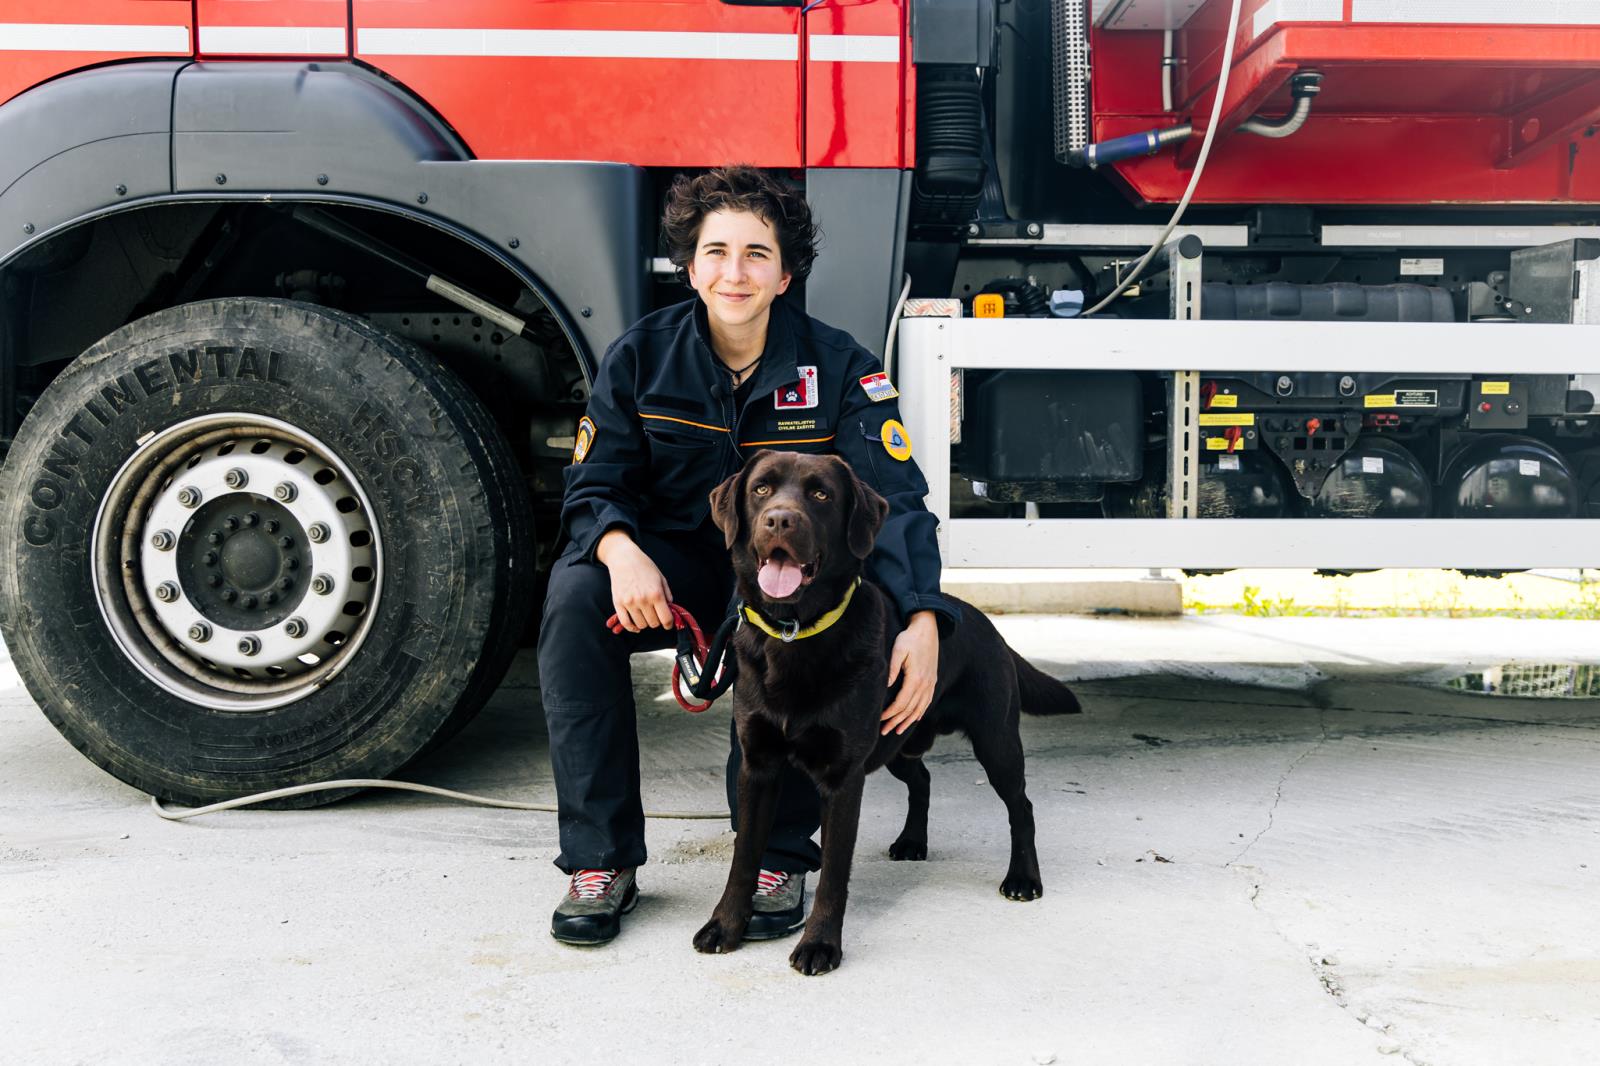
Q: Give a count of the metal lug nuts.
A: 10